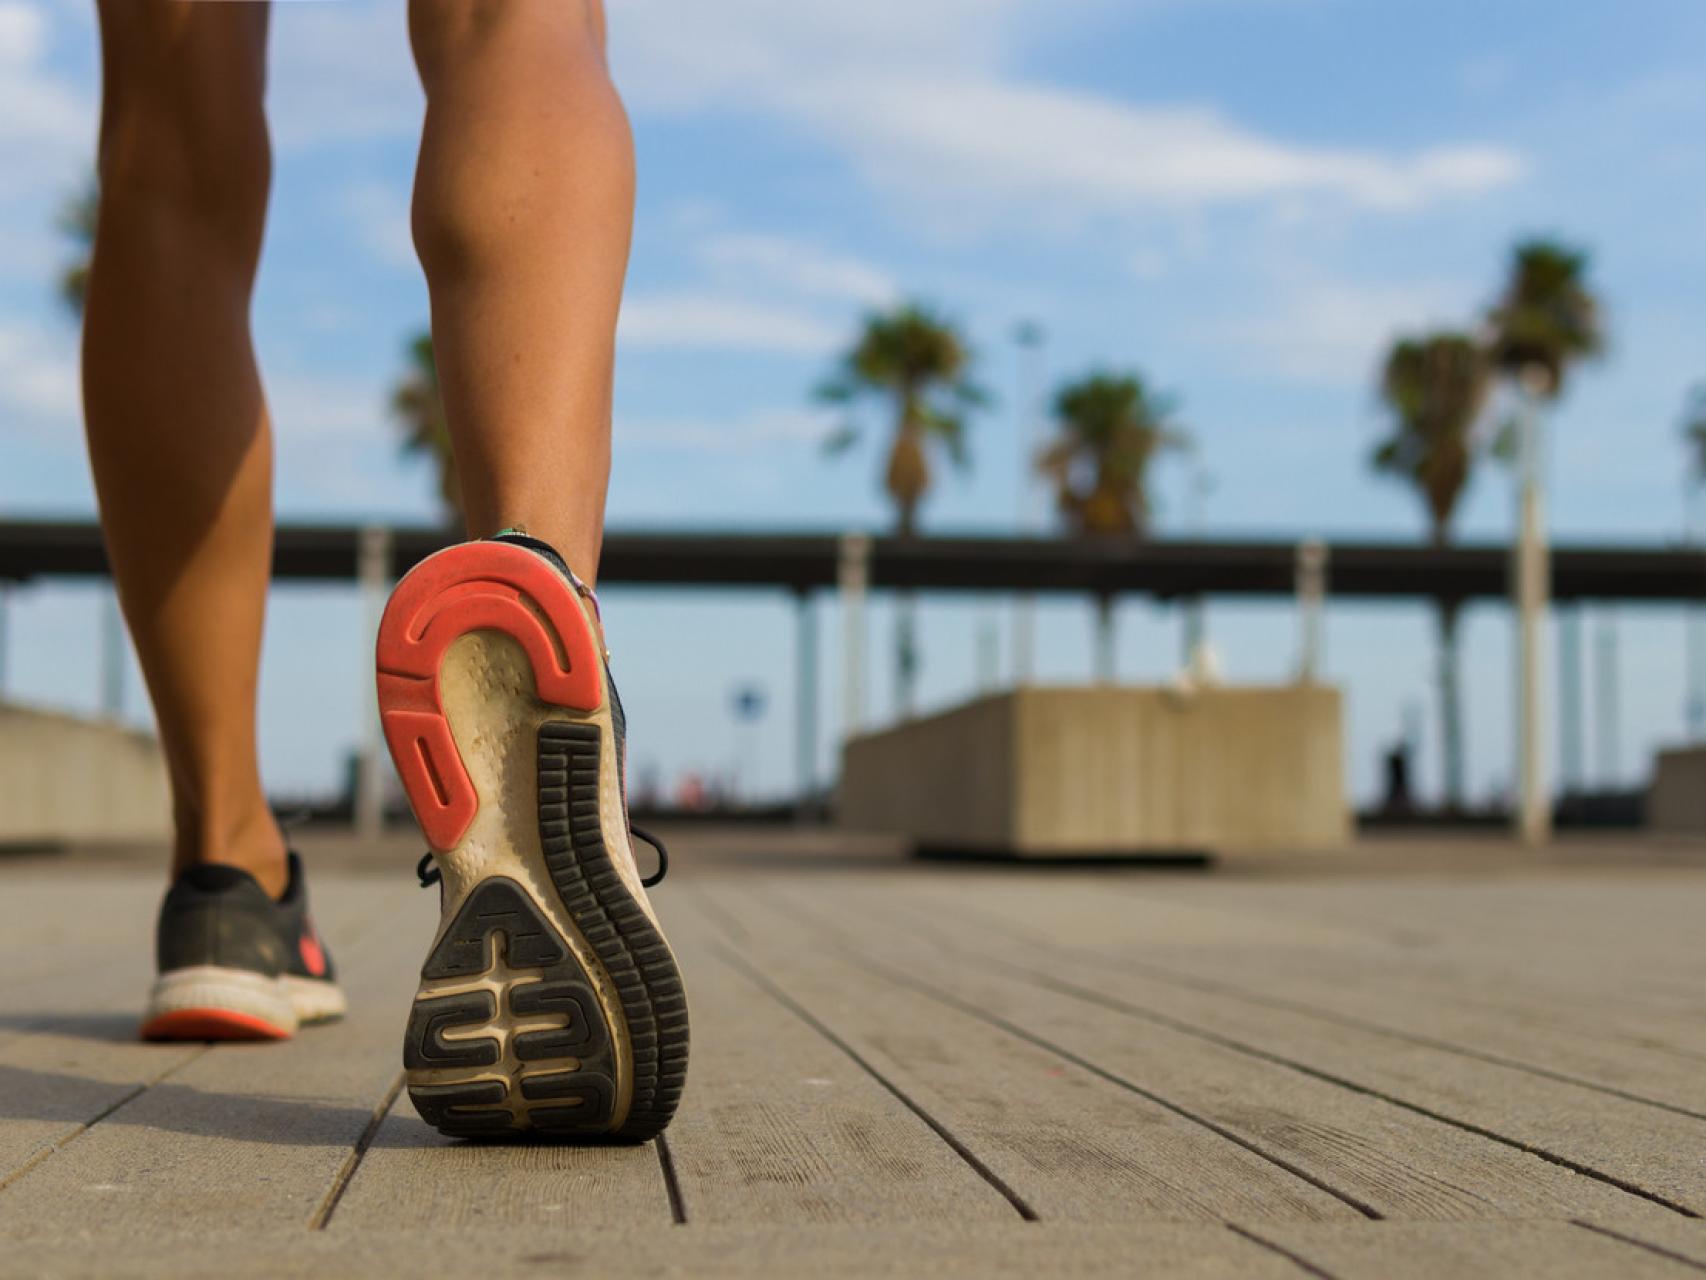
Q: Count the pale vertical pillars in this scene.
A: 4